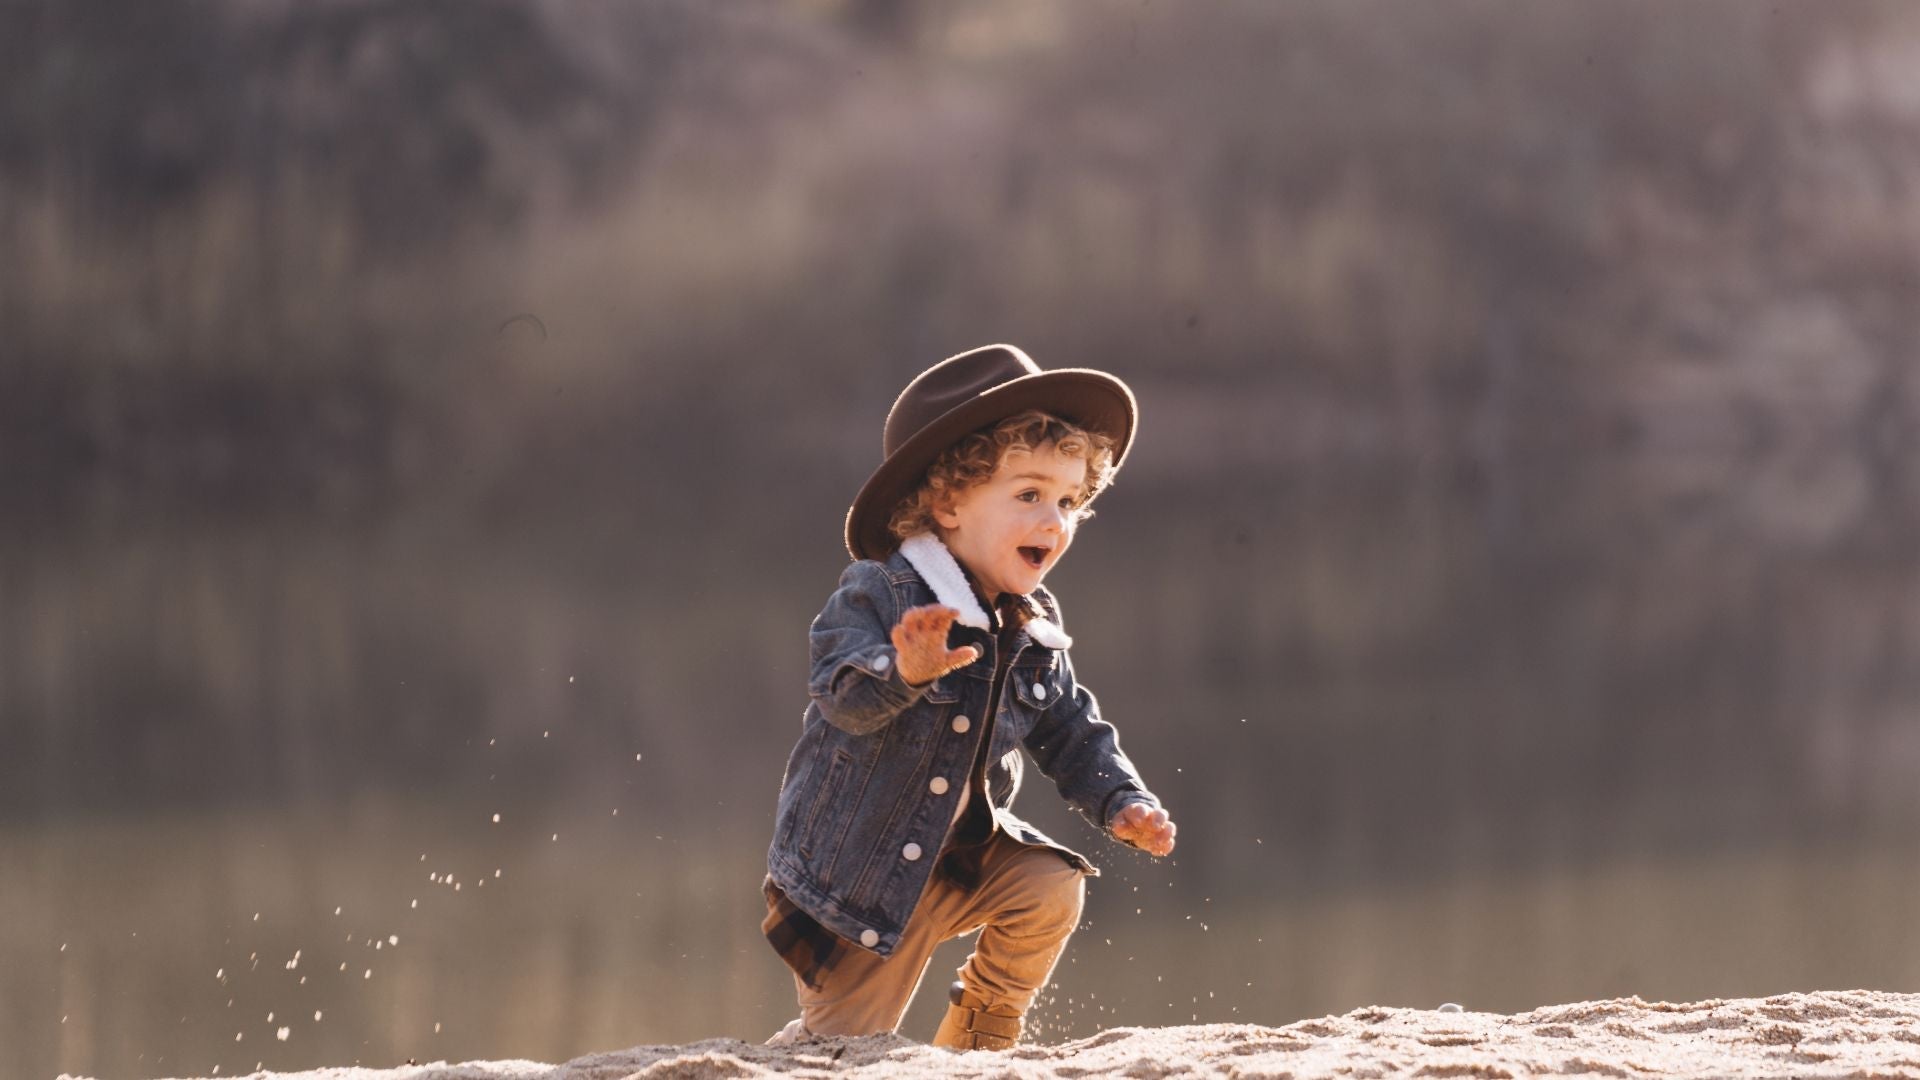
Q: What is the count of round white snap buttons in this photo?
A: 6